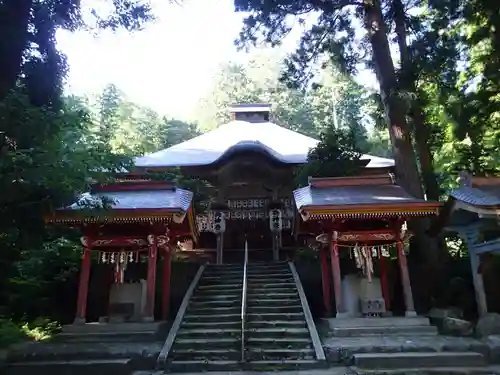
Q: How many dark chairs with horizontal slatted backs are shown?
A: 0